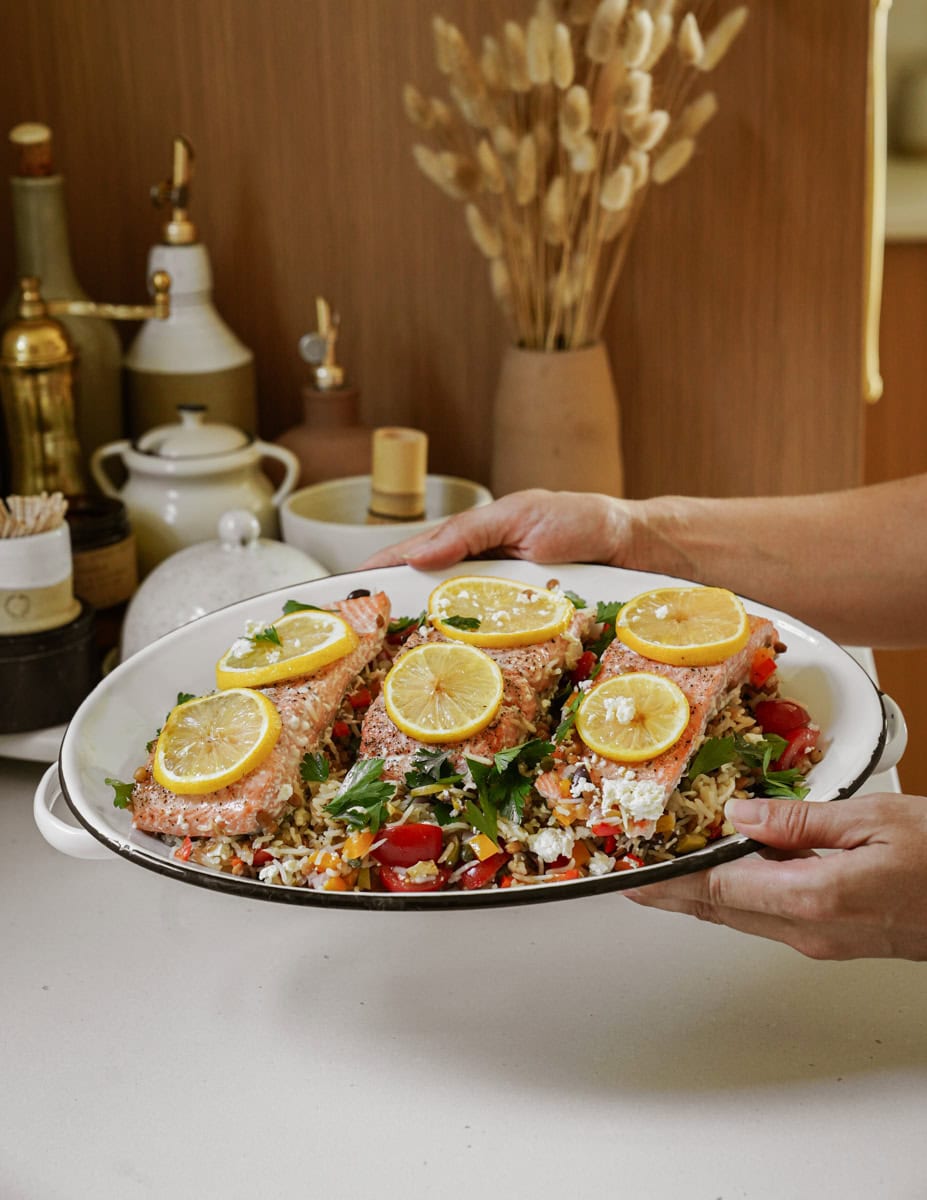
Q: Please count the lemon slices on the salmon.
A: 6